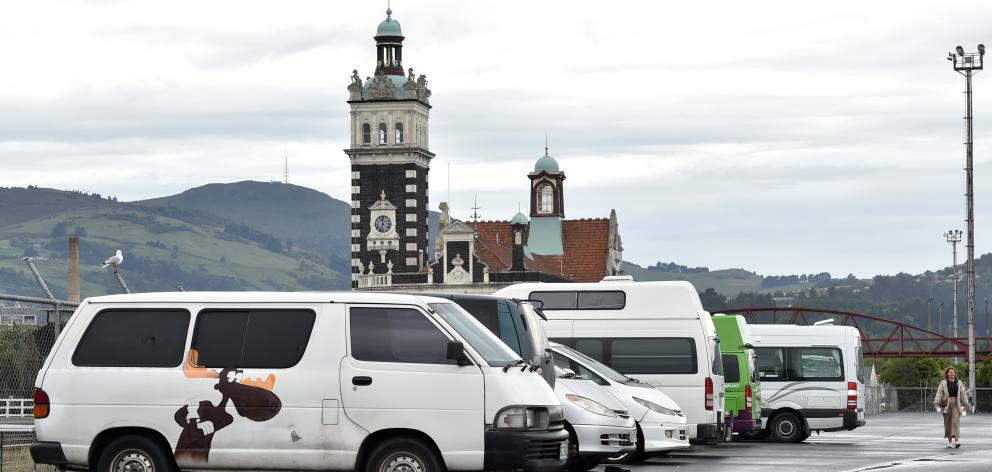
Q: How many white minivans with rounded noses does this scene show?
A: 2